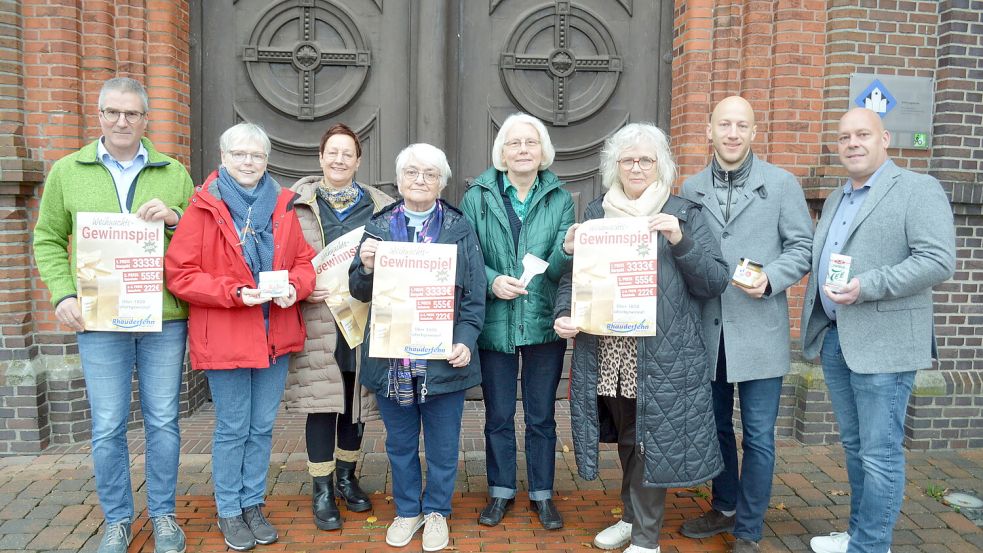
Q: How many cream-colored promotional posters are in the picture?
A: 4